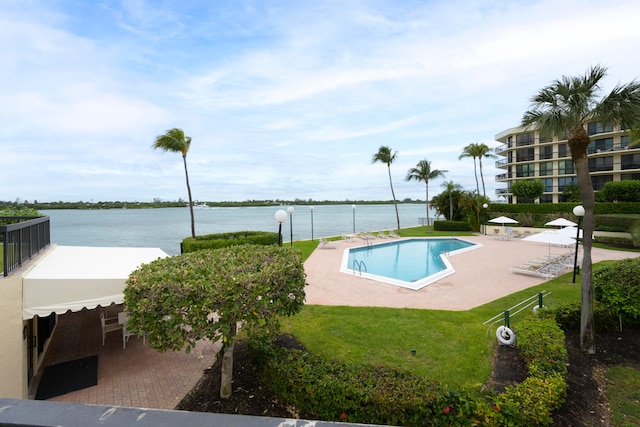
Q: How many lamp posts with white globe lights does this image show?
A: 6